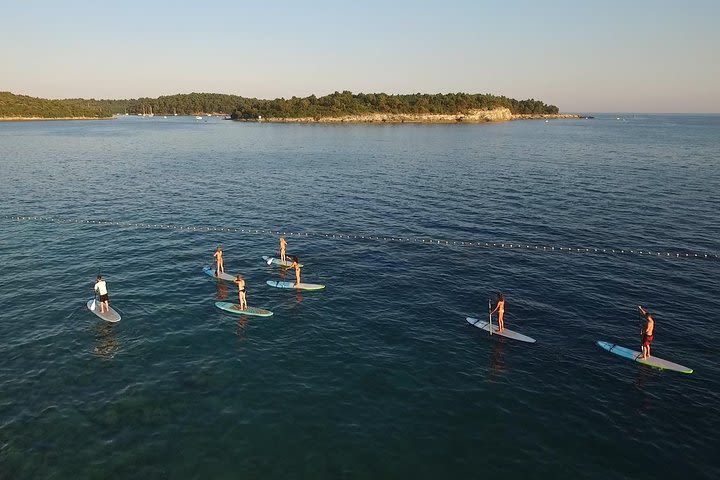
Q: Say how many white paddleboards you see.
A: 2